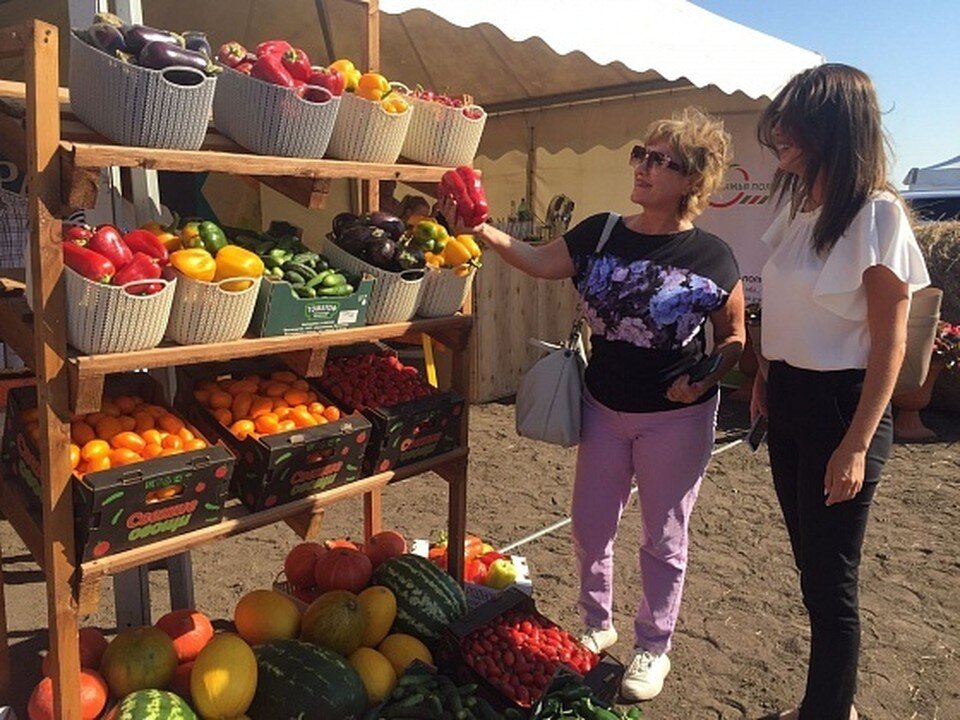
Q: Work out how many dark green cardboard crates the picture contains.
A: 1